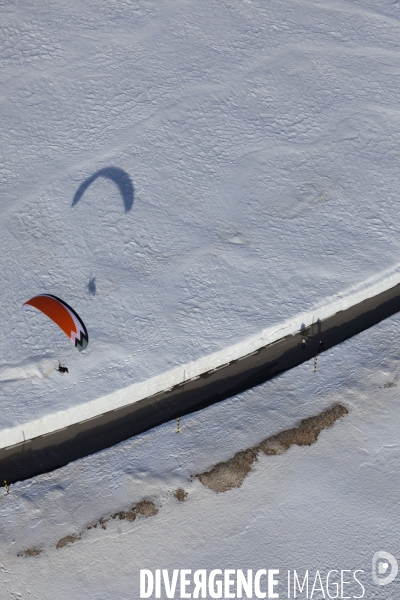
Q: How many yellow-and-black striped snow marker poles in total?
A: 3